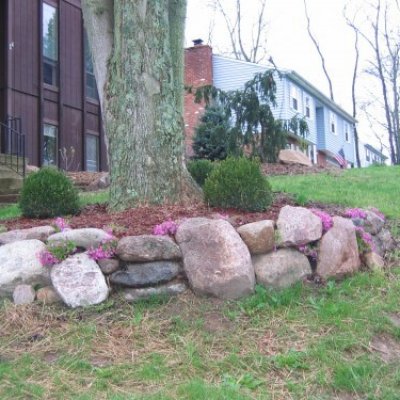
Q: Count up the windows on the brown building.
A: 4